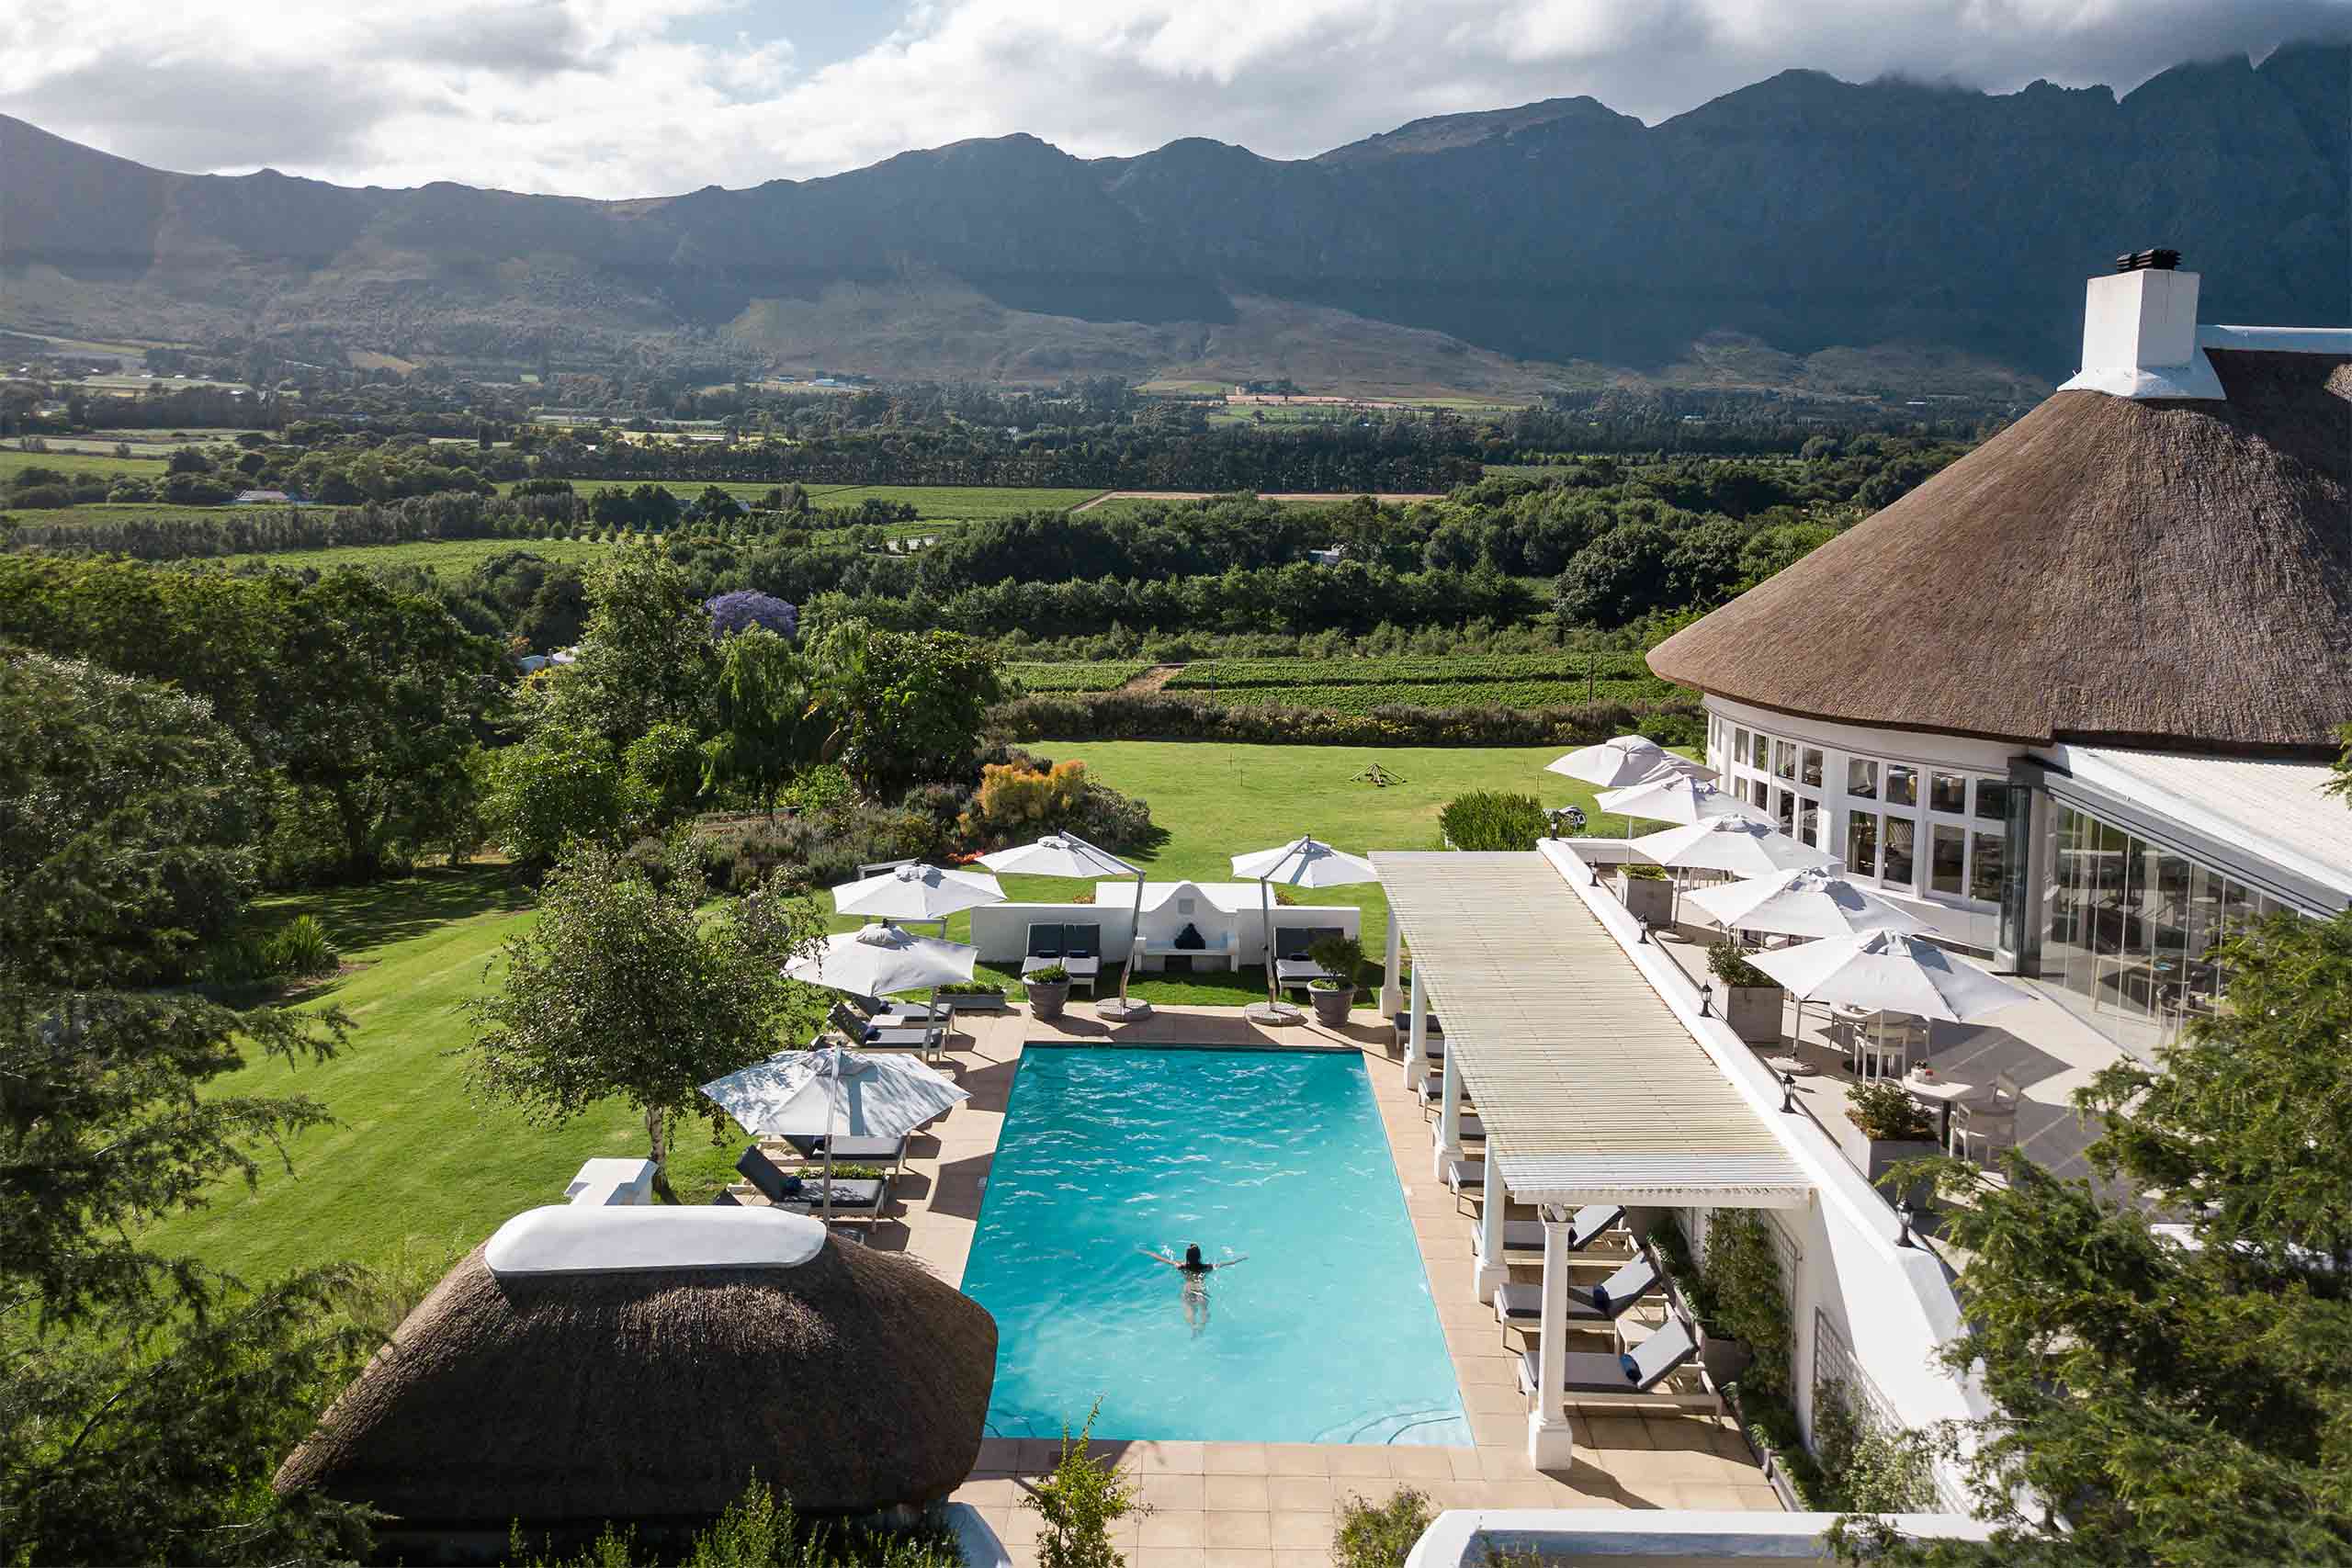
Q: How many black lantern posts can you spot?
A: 6